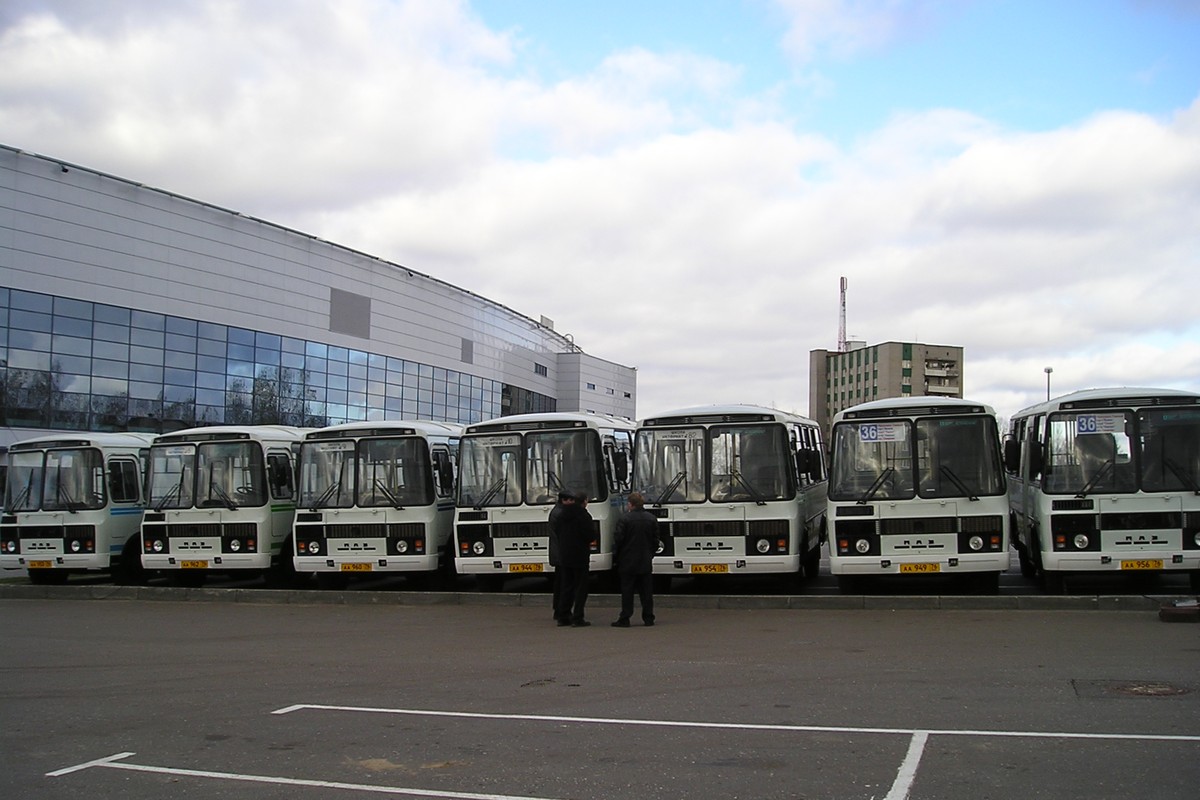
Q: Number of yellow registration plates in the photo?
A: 7